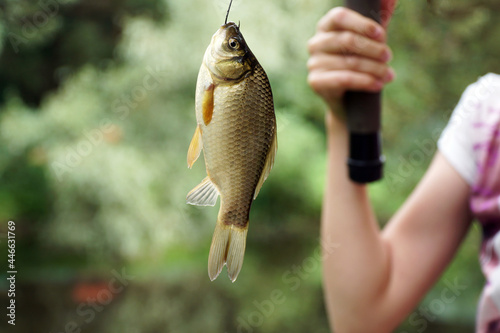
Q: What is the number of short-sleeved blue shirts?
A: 0